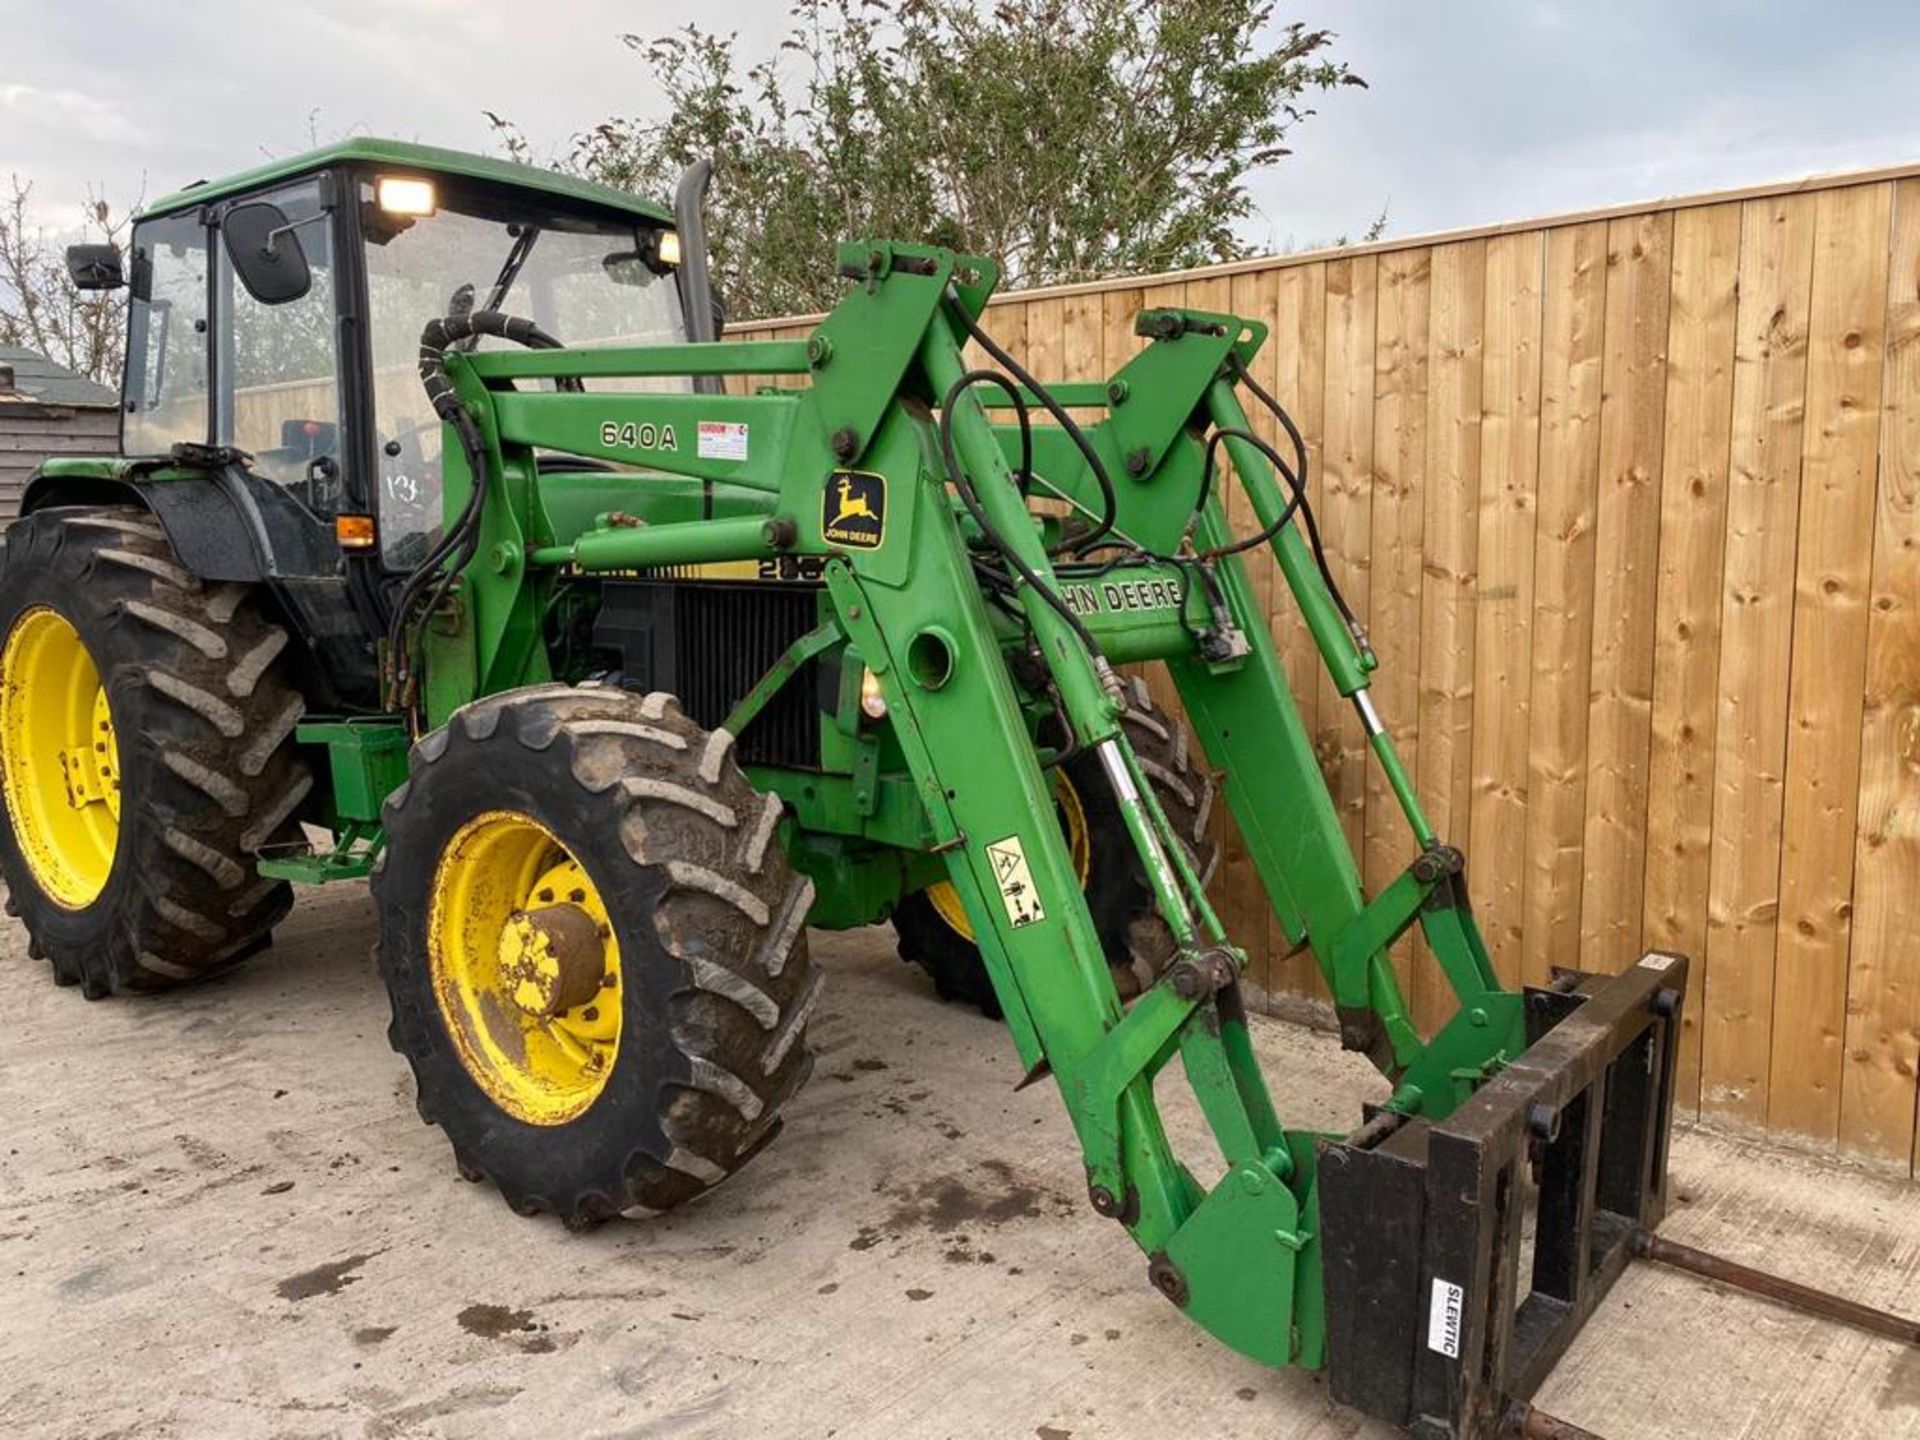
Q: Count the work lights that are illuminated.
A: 2